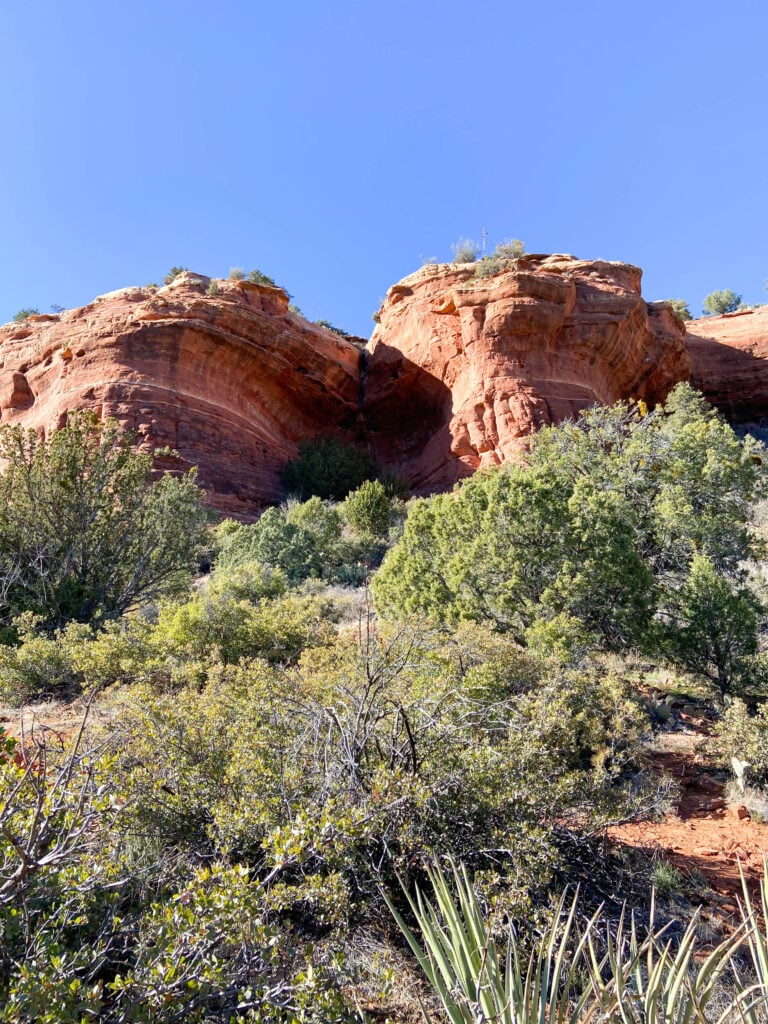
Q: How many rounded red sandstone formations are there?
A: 2